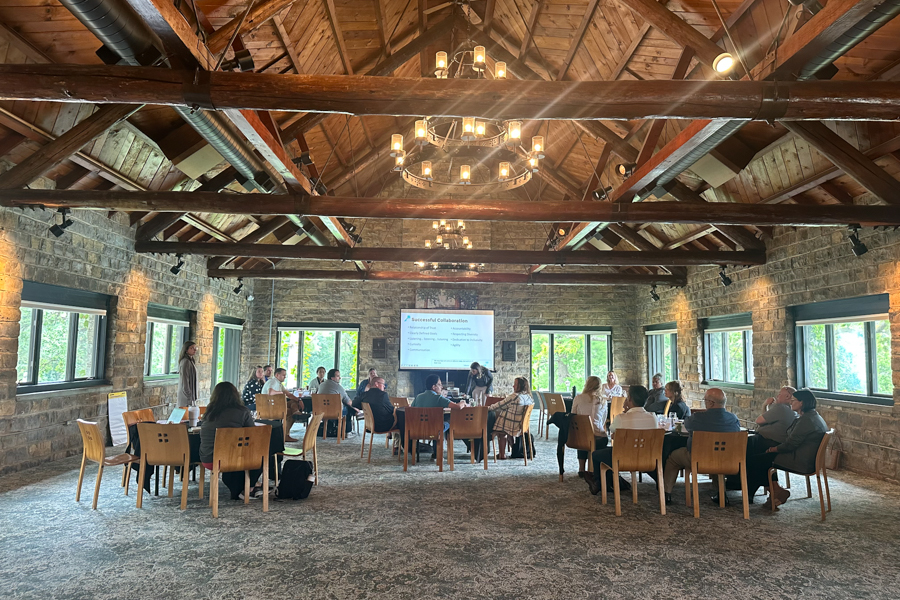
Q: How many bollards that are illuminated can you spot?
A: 0